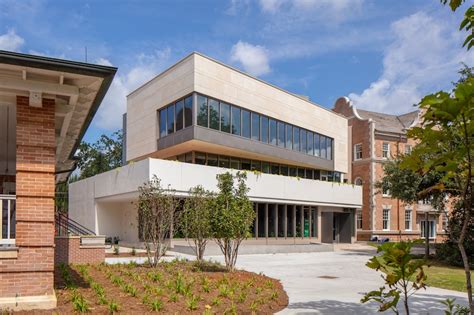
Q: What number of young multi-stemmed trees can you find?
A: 3